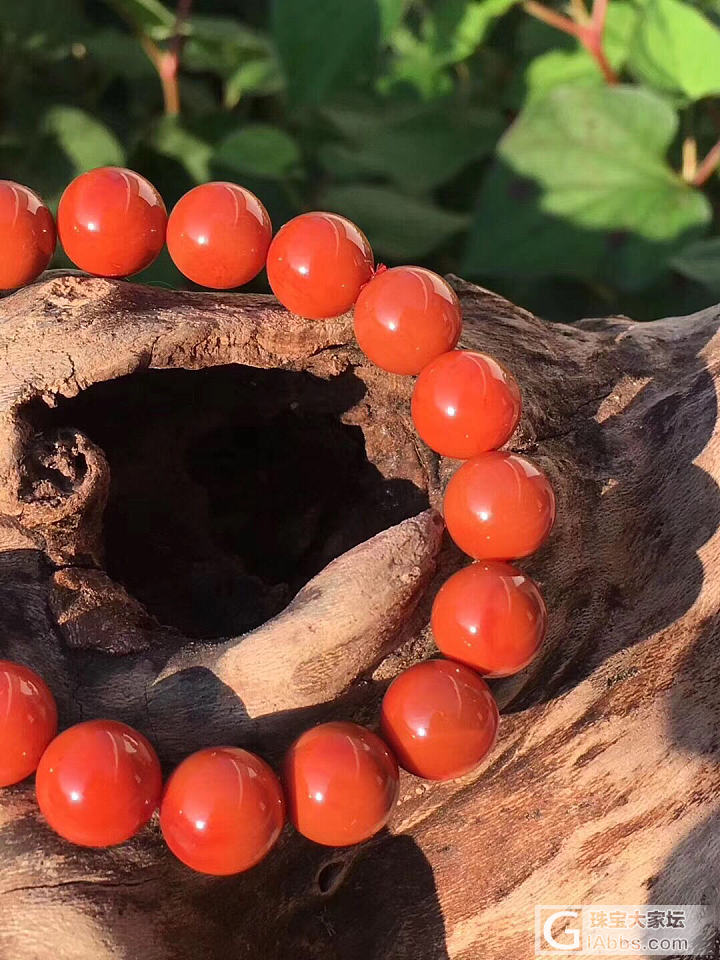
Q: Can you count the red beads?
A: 13